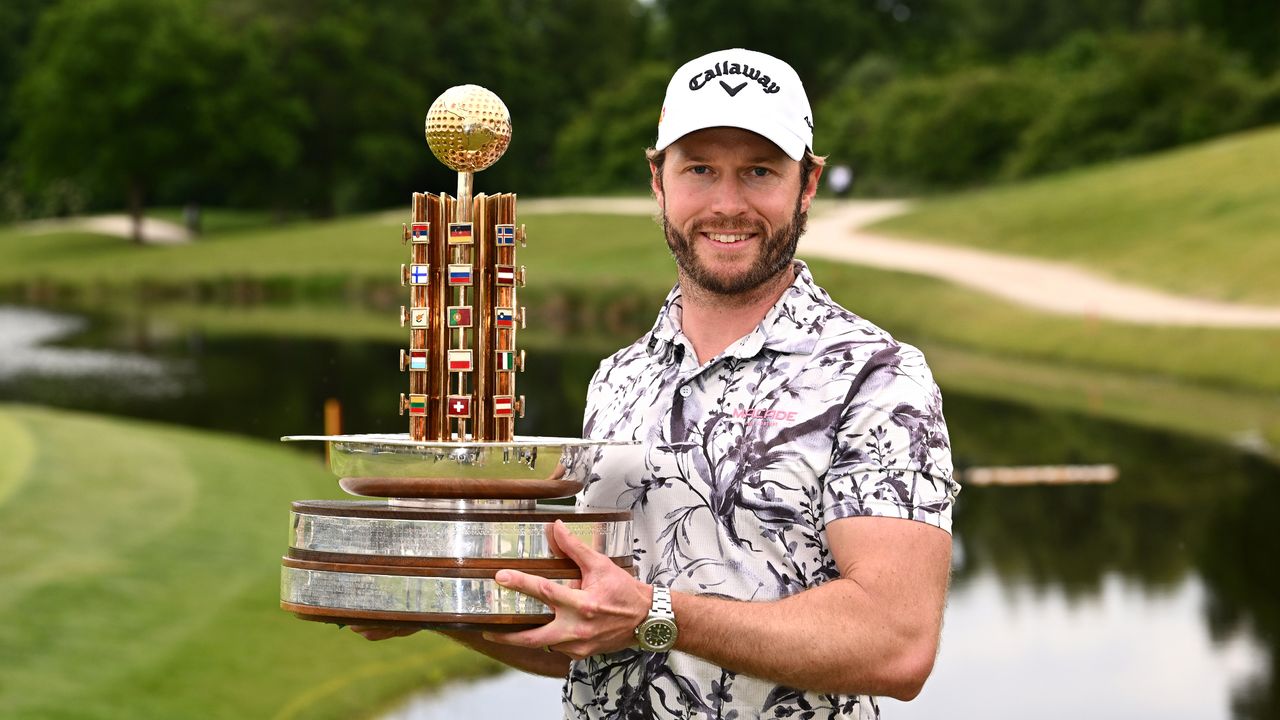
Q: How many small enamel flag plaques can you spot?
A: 15